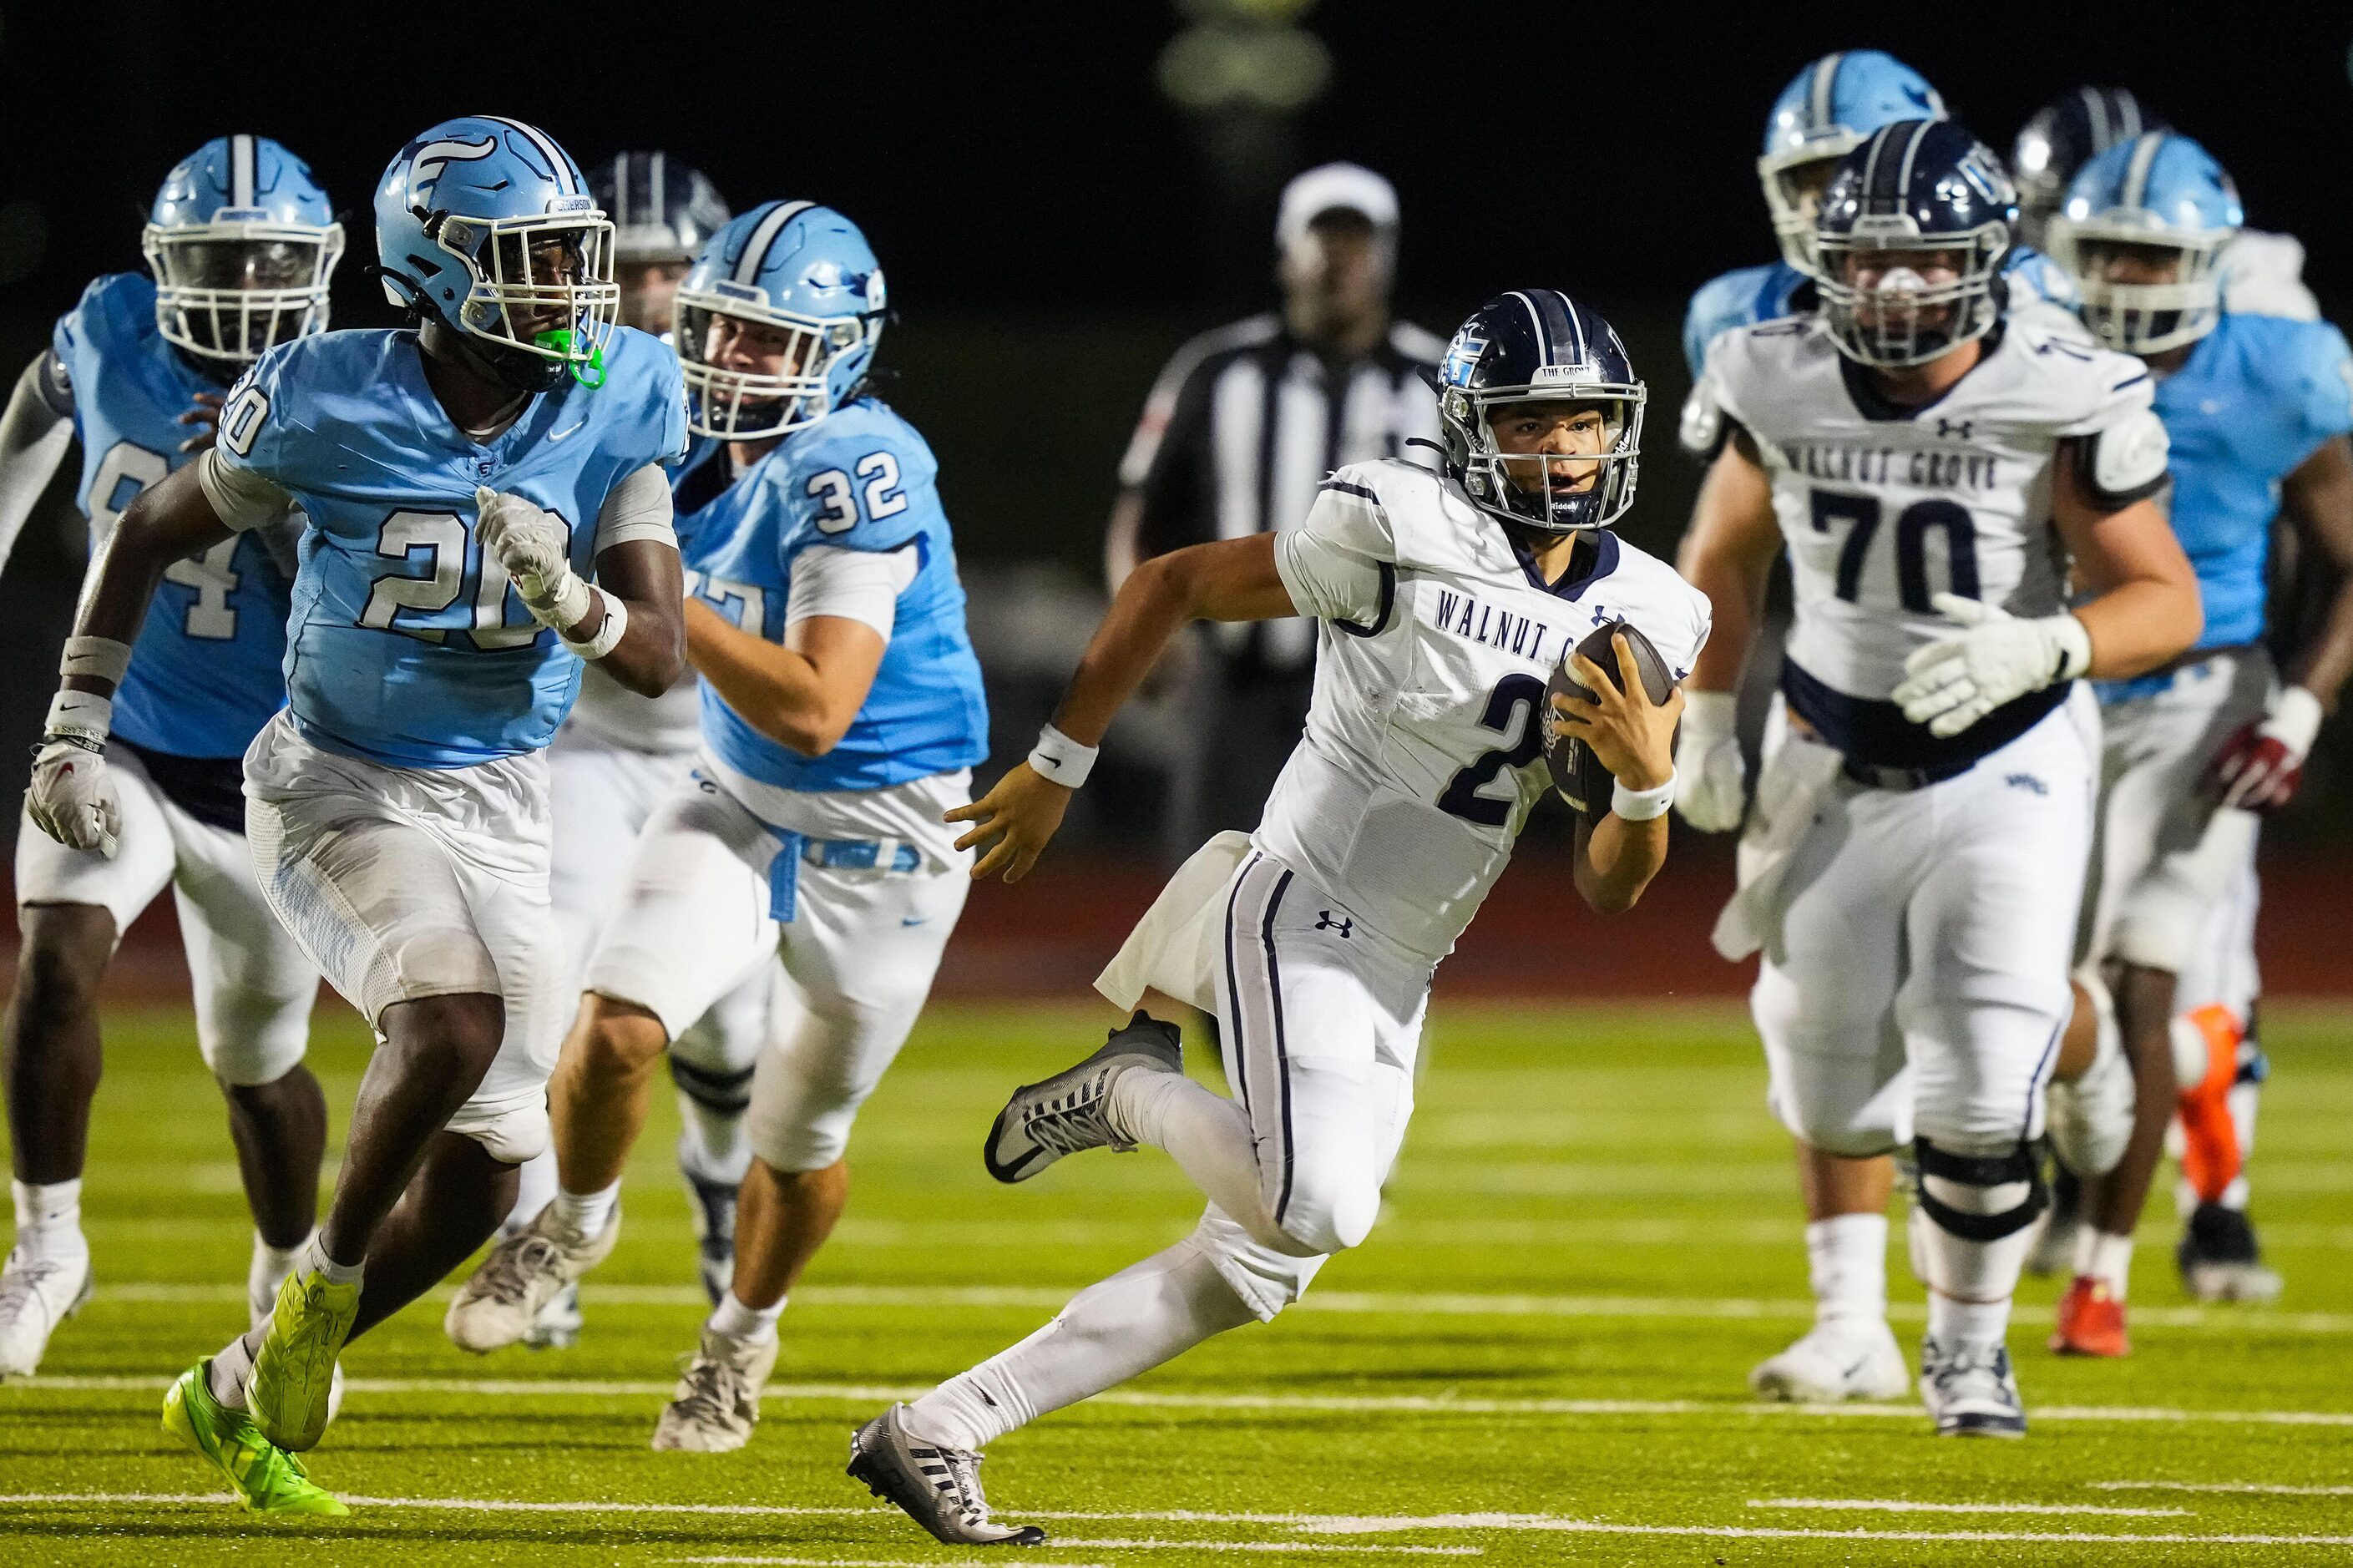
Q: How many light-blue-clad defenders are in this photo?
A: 5